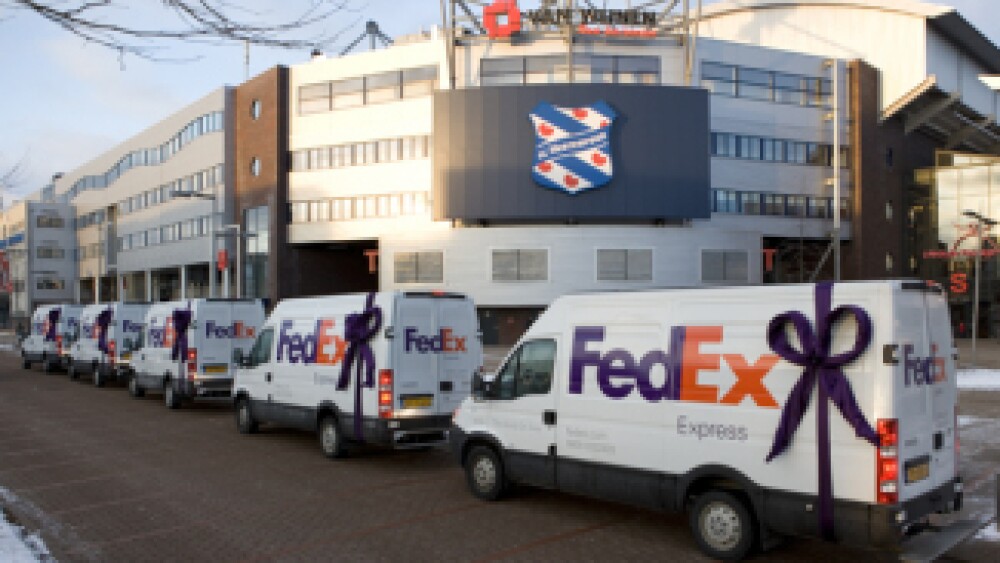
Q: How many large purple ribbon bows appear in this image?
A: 5